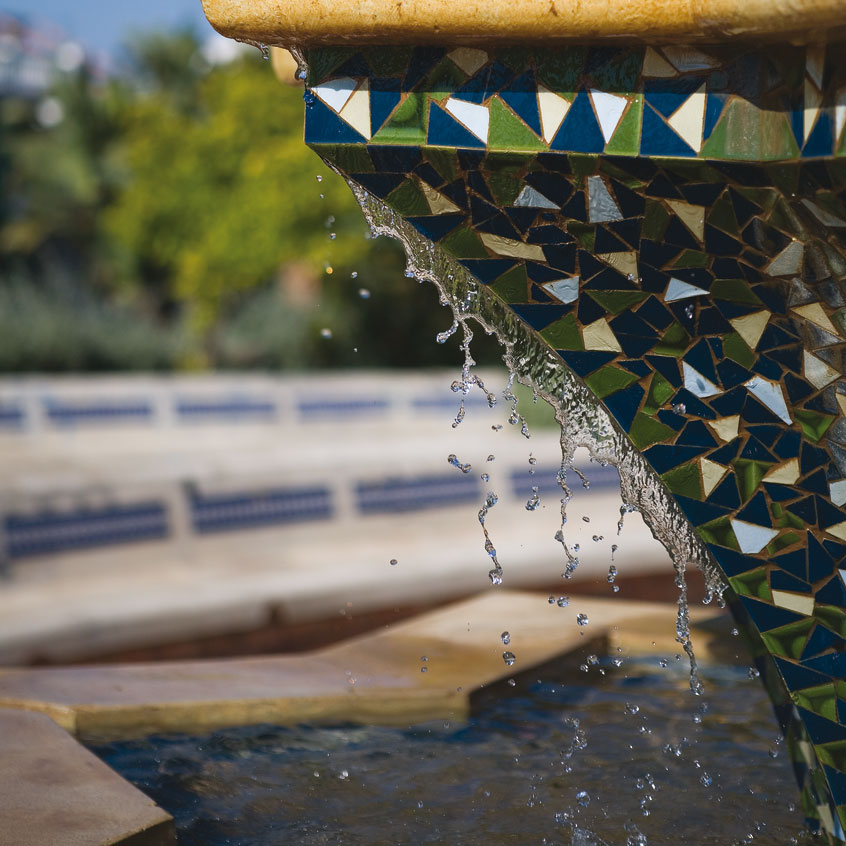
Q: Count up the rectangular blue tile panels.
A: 9